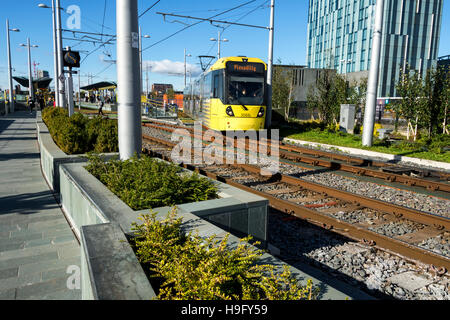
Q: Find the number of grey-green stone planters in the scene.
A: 3